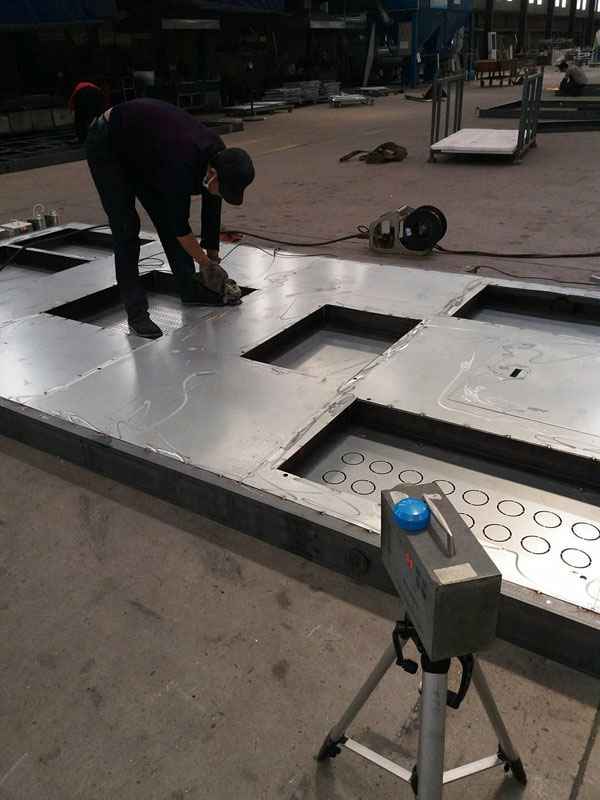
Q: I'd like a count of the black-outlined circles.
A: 14